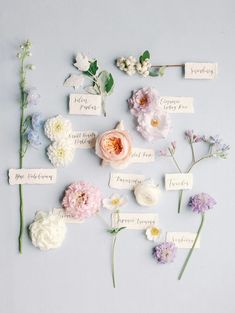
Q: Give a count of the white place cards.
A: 11